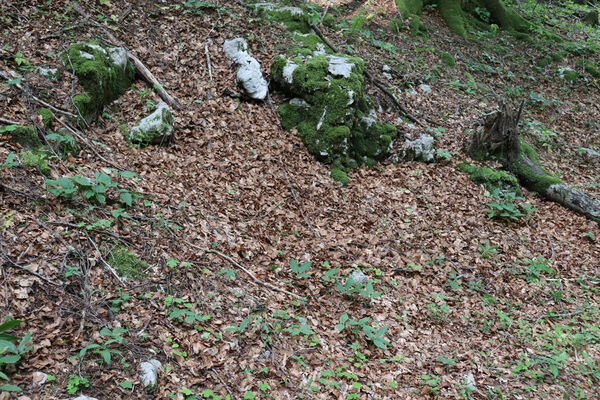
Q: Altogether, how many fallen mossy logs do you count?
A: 1